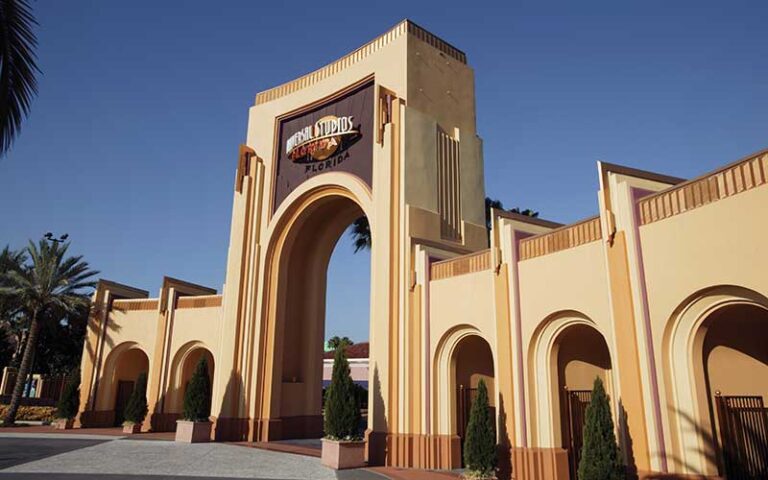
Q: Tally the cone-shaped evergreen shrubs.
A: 6